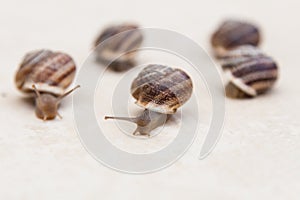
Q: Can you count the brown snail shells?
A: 5